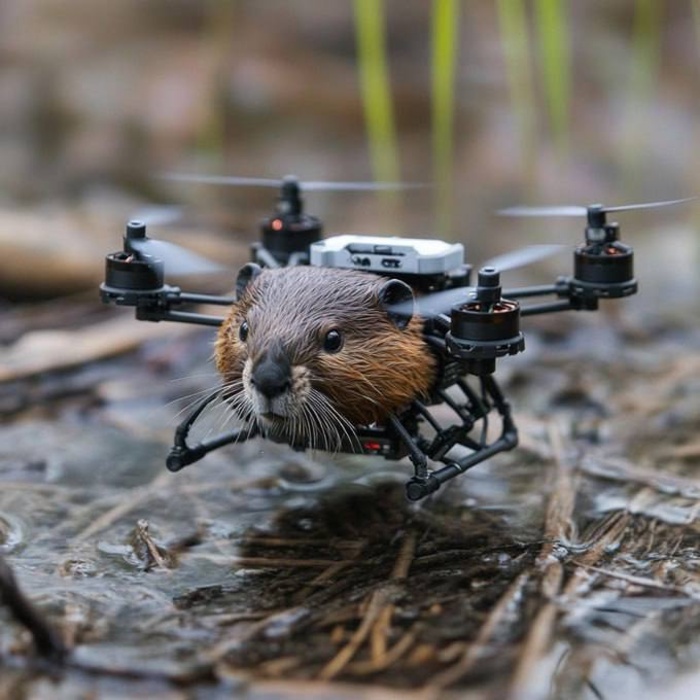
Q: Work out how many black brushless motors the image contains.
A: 4